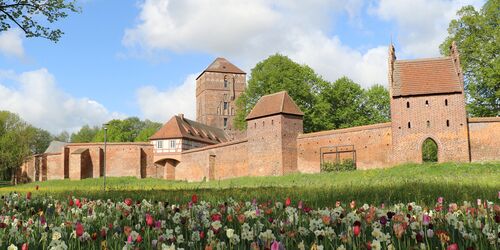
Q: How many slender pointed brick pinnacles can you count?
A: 2